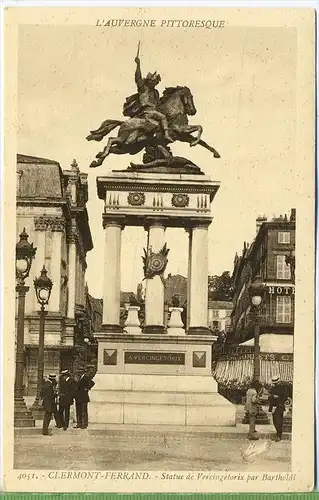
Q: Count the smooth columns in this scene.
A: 3